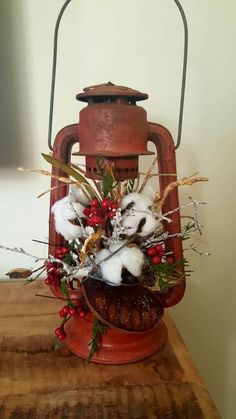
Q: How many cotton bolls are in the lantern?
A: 3